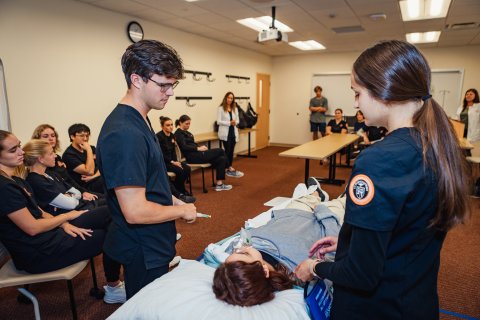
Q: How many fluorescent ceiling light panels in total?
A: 4